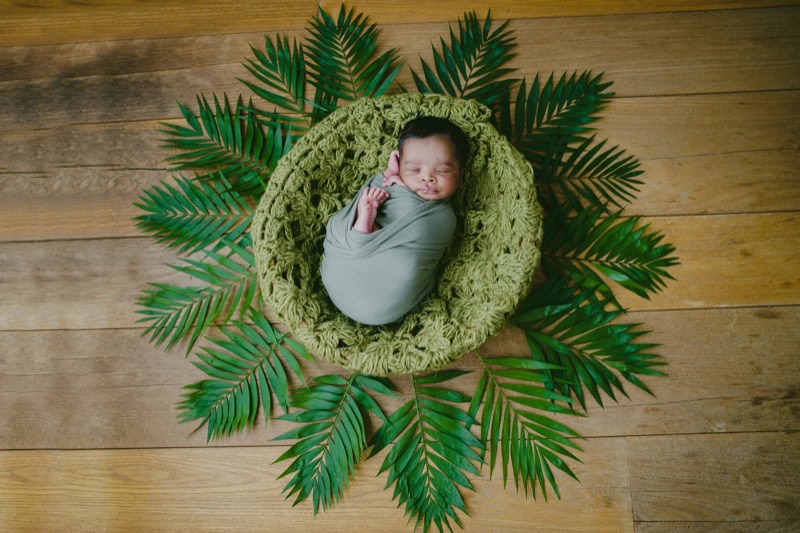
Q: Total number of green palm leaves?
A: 14